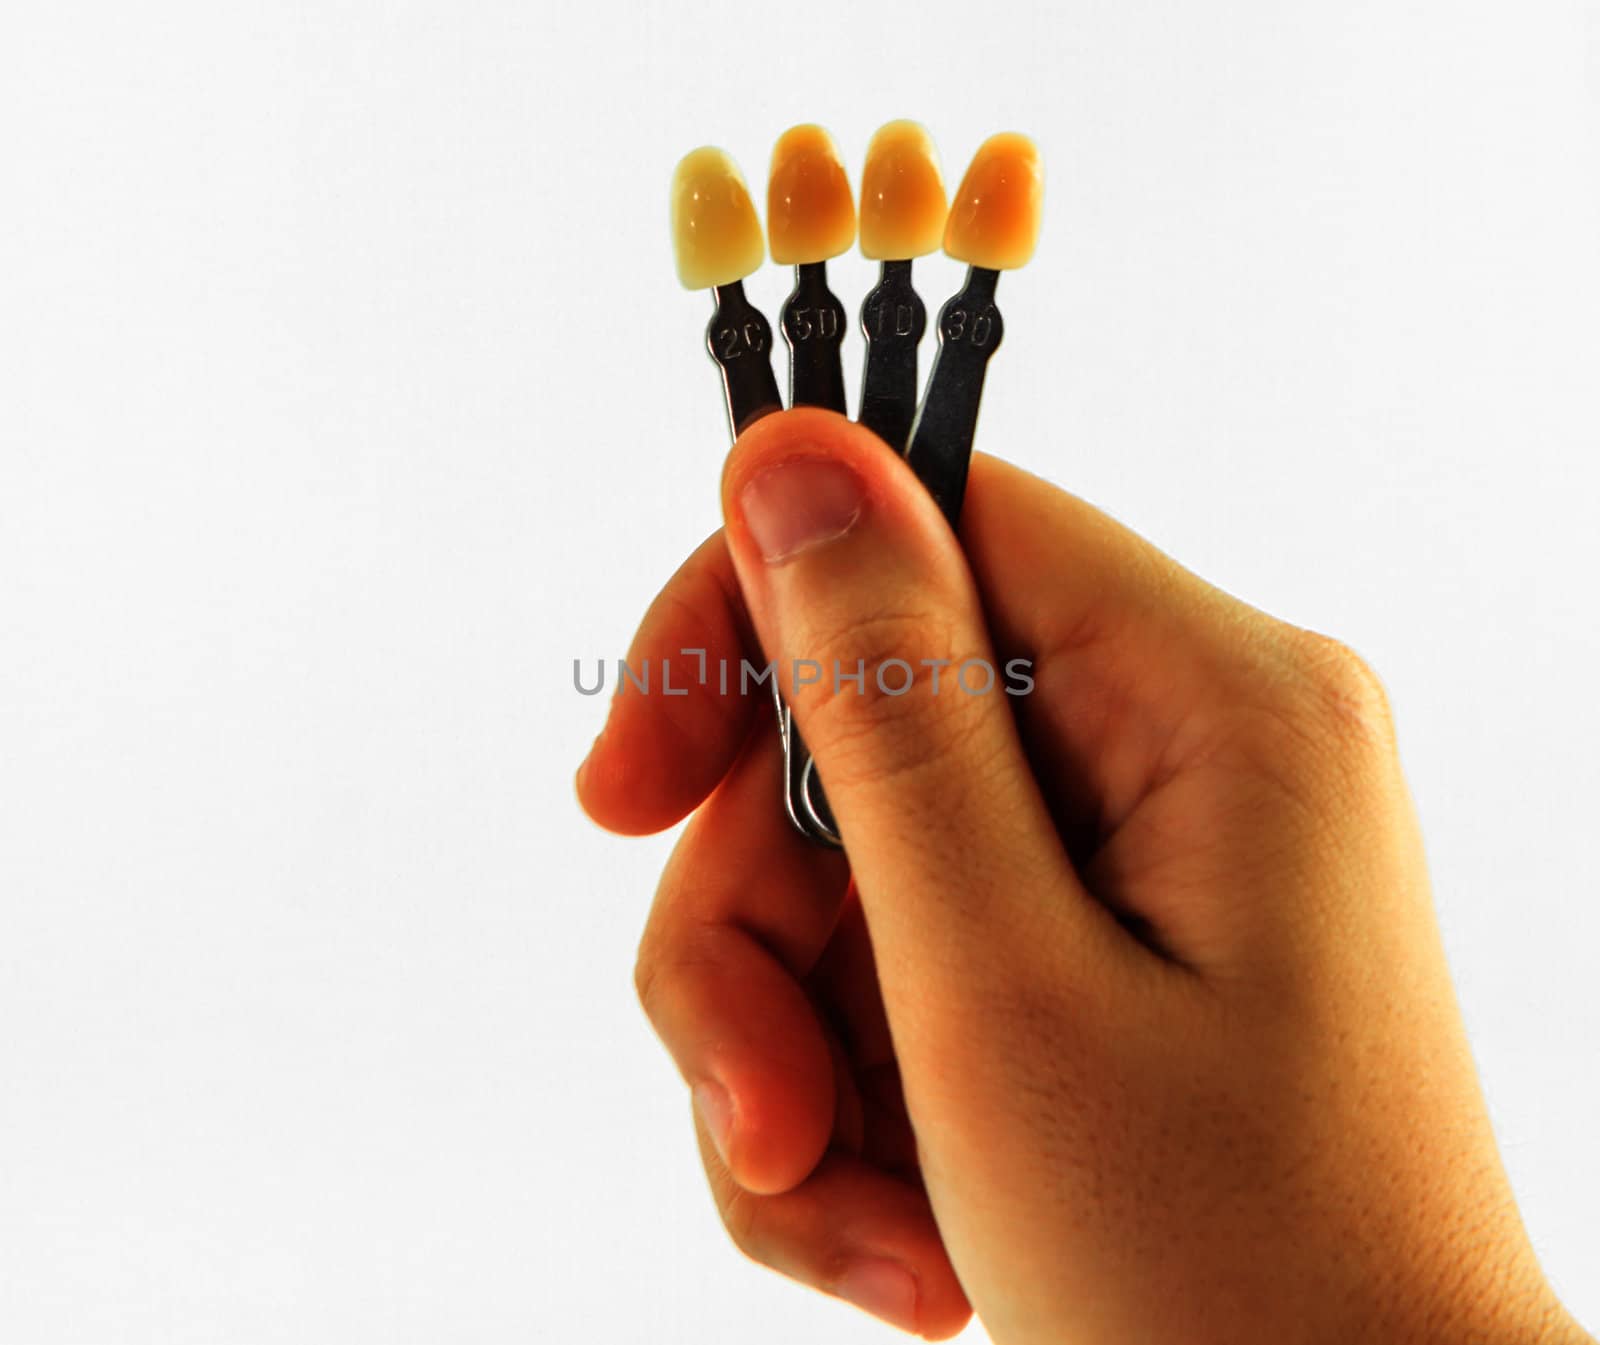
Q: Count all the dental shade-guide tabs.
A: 4